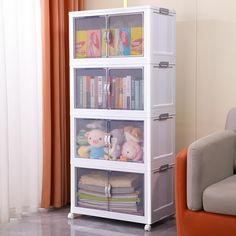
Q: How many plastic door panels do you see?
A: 8